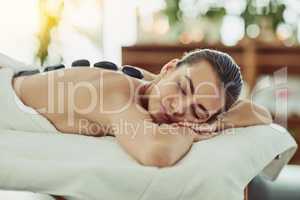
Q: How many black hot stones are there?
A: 5